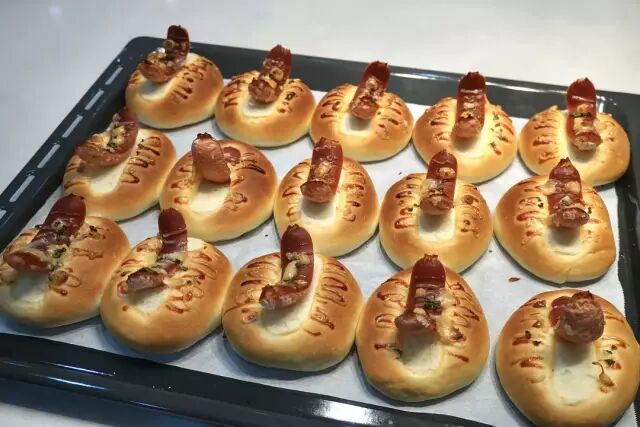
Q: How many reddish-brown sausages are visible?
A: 15